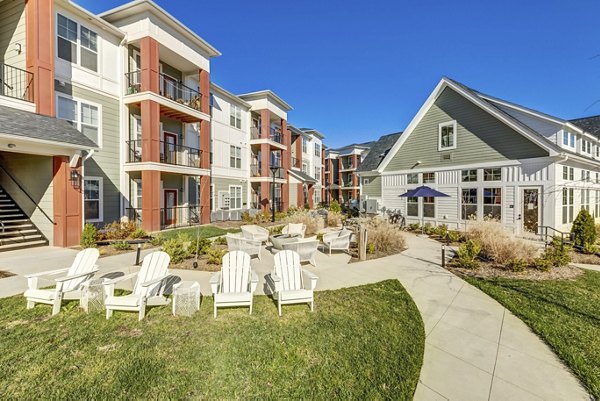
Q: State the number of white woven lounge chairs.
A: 5